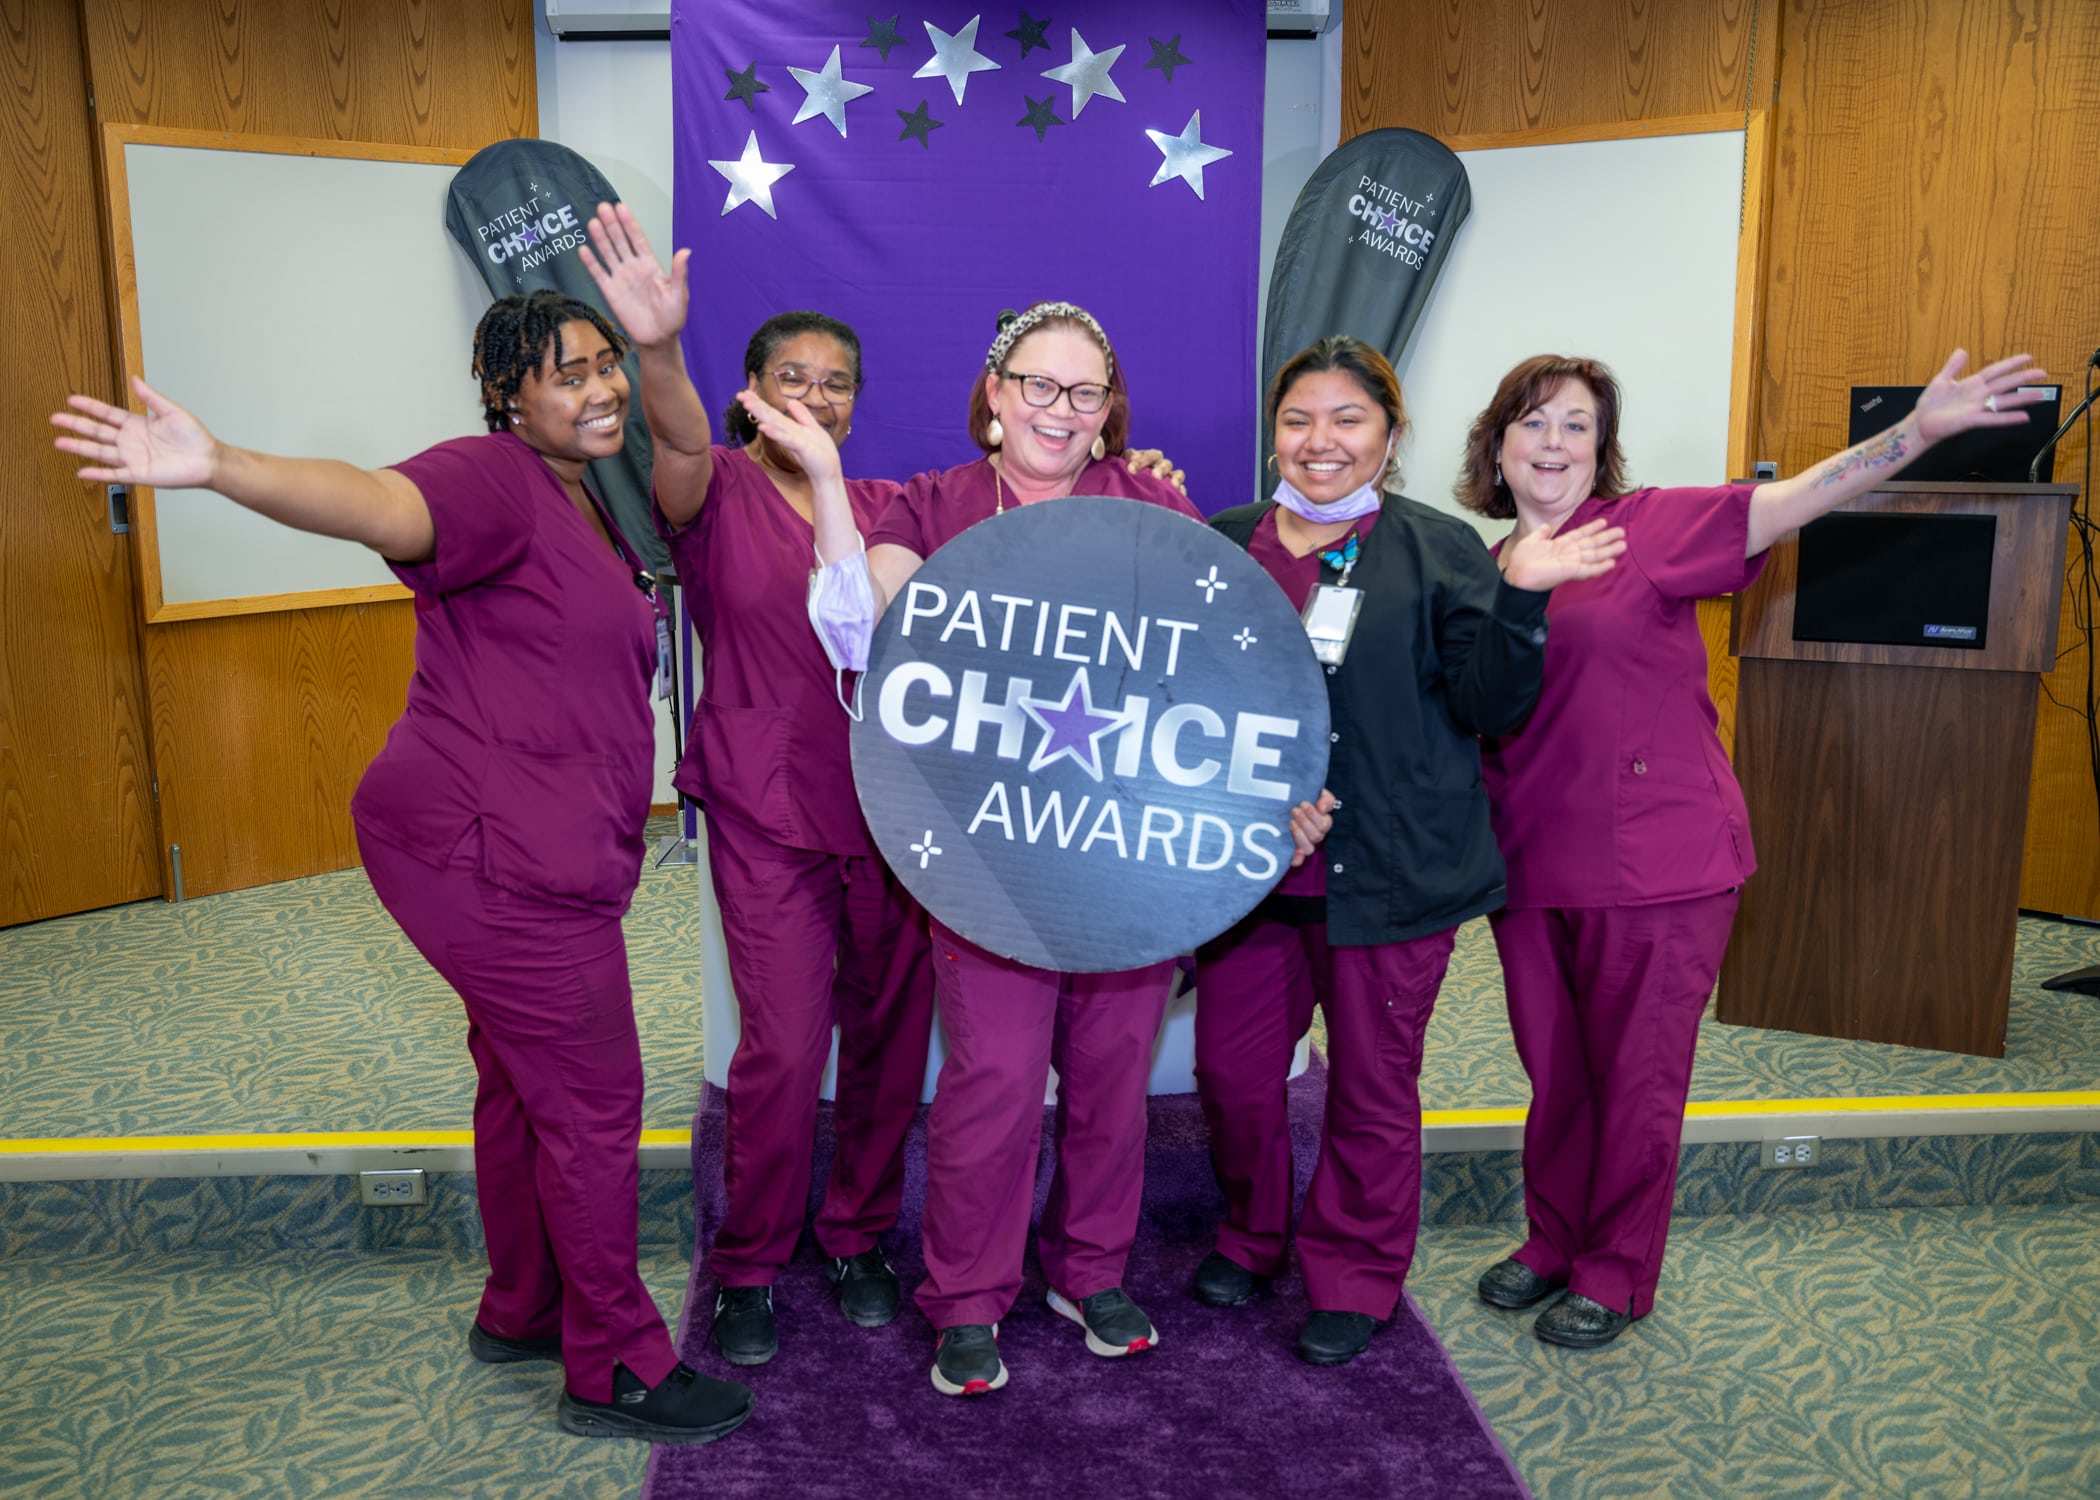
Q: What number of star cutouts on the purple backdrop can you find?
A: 11